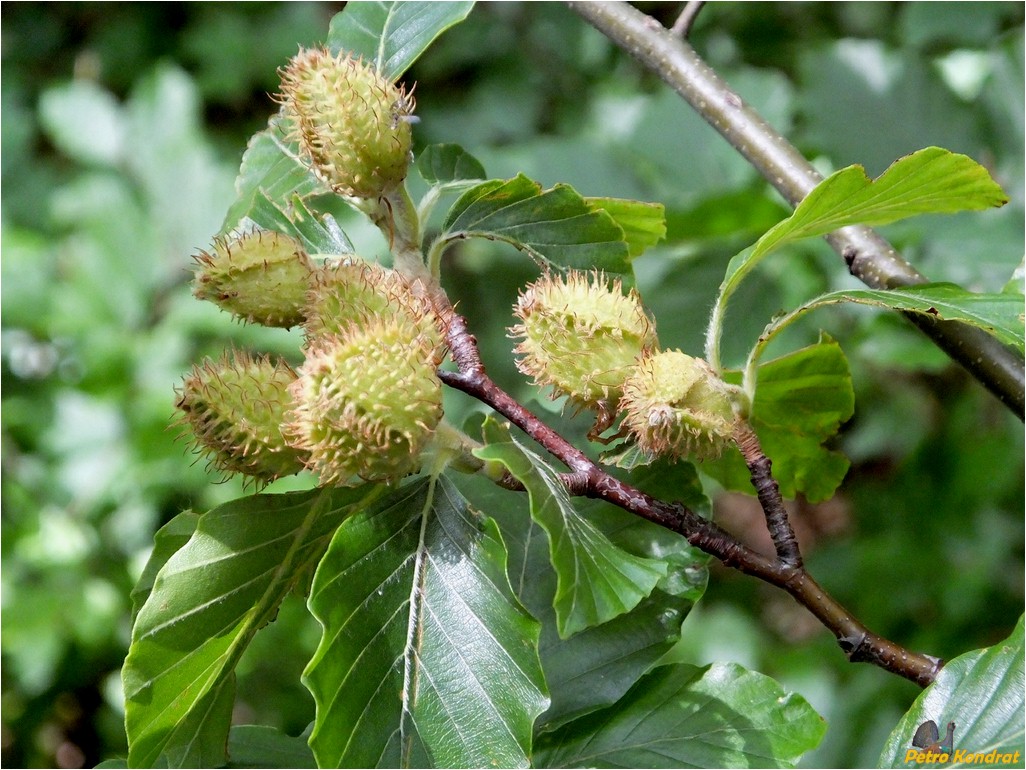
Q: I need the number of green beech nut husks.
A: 7